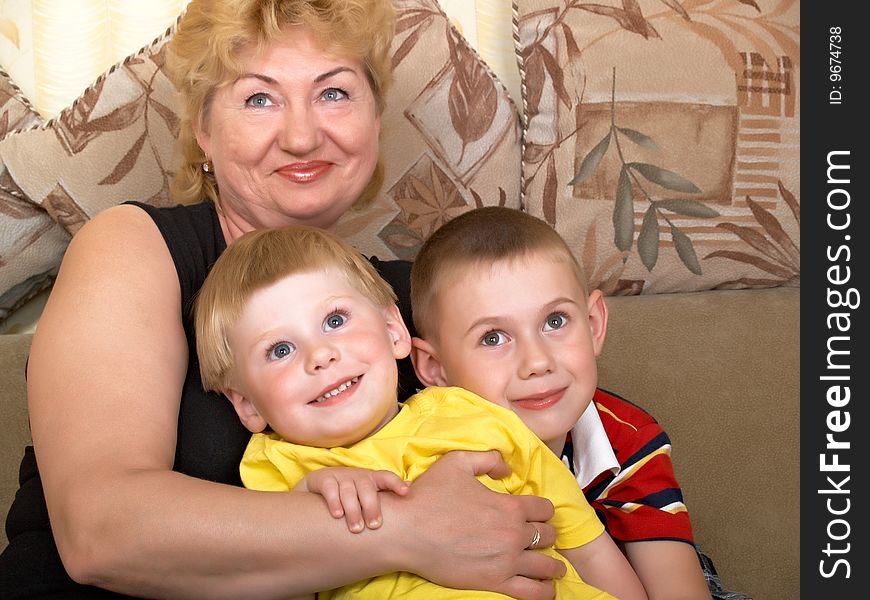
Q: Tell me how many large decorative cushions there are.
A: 3